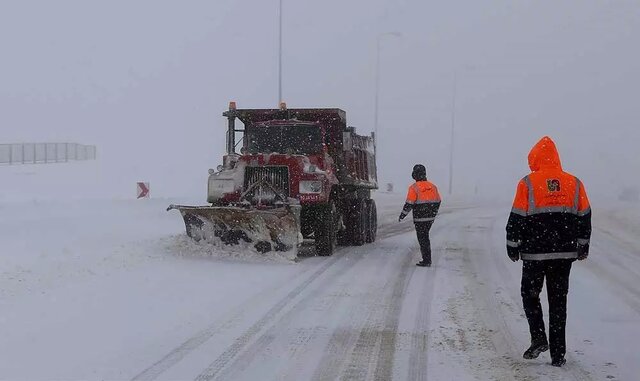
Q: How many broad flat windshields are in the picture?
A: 1